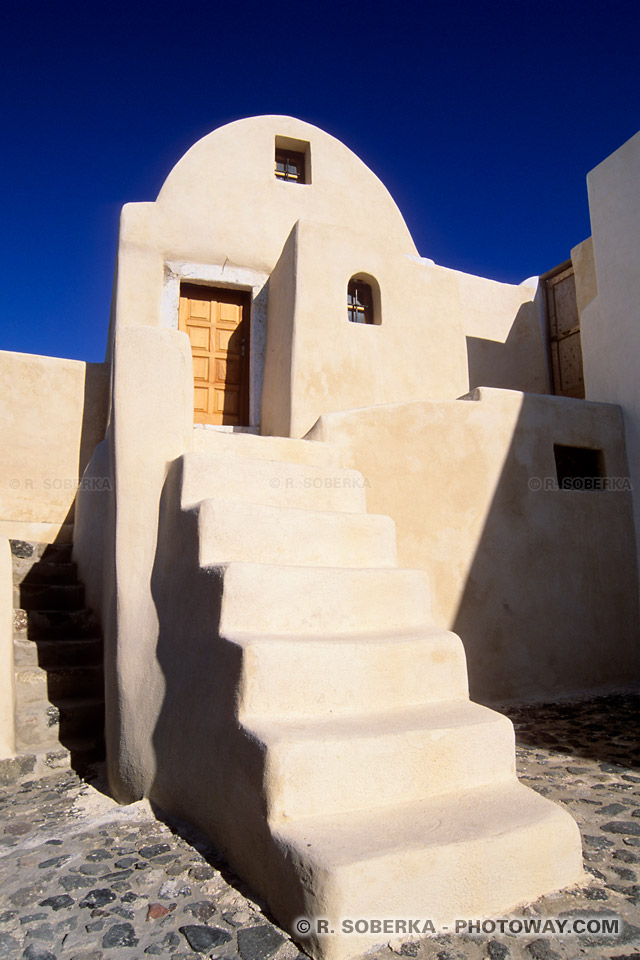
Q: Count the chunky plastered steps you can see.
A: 7